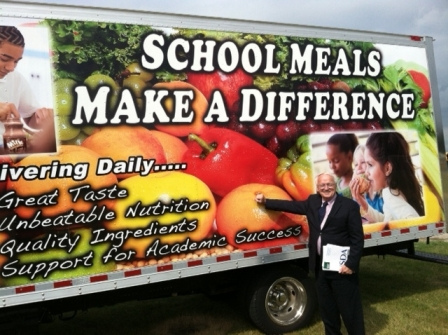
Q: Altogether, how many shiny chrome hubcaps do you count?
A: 1